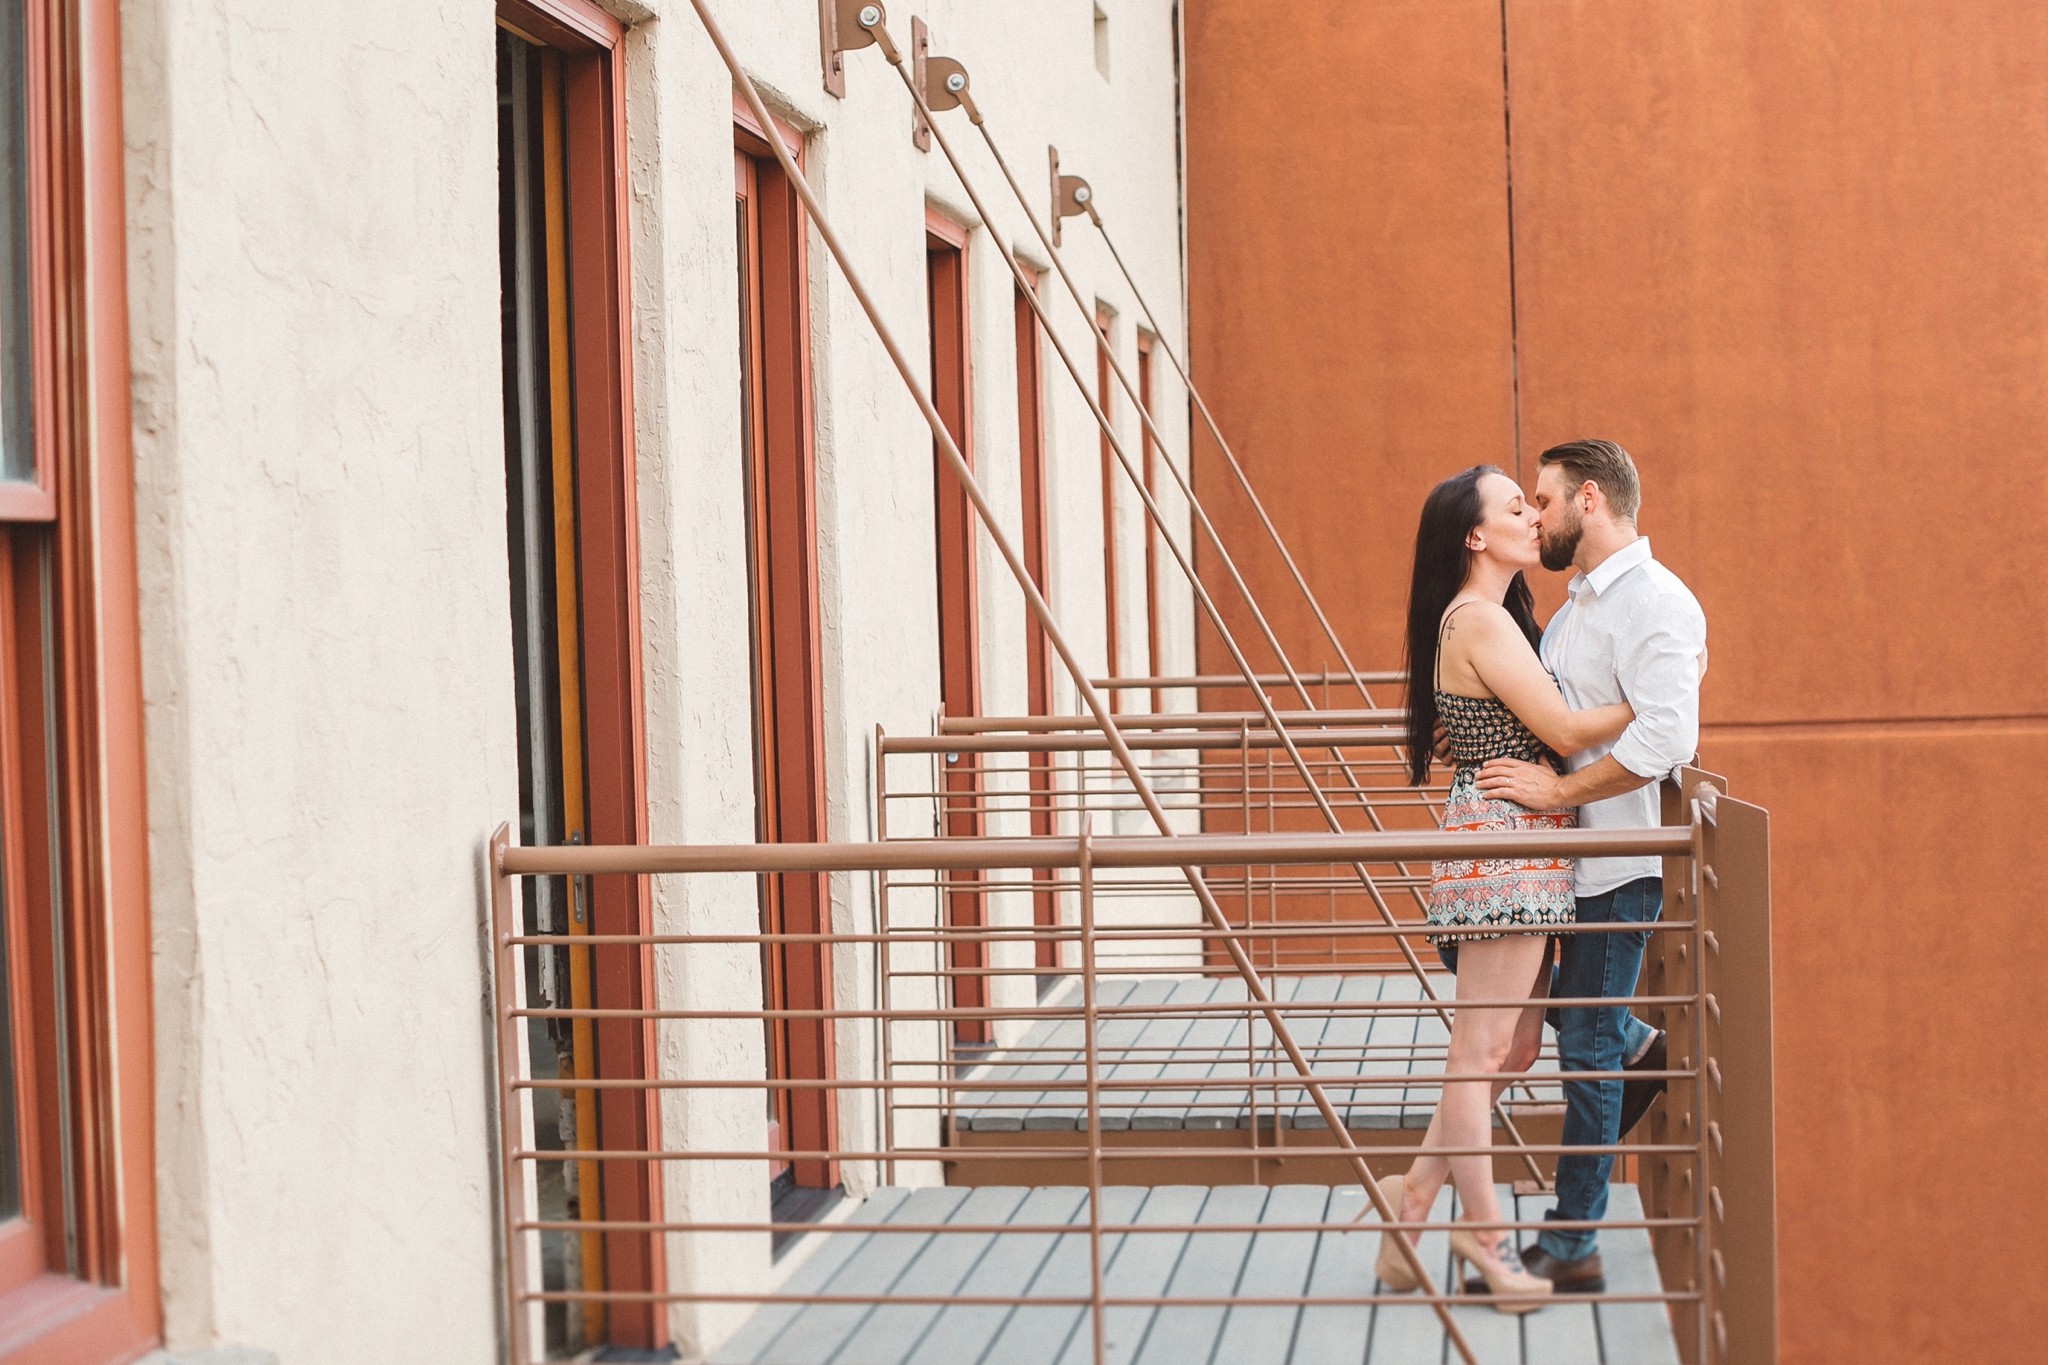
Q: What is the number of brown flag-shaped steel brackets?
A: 3